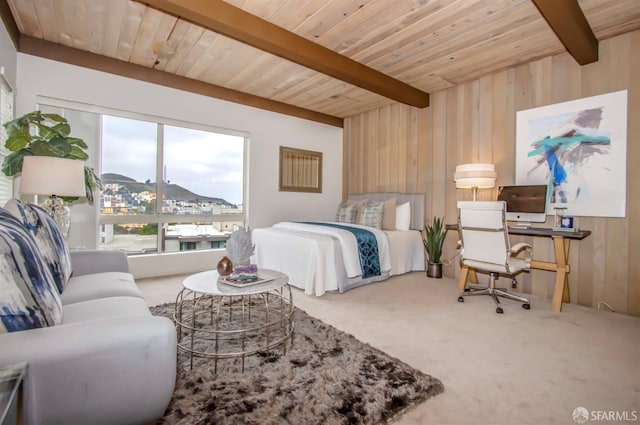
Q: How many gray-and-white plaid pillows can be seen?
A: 2